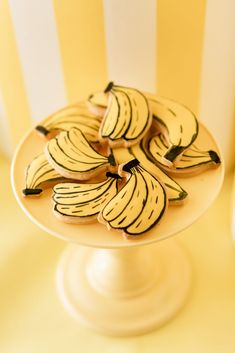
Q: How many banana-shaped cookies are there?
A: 9